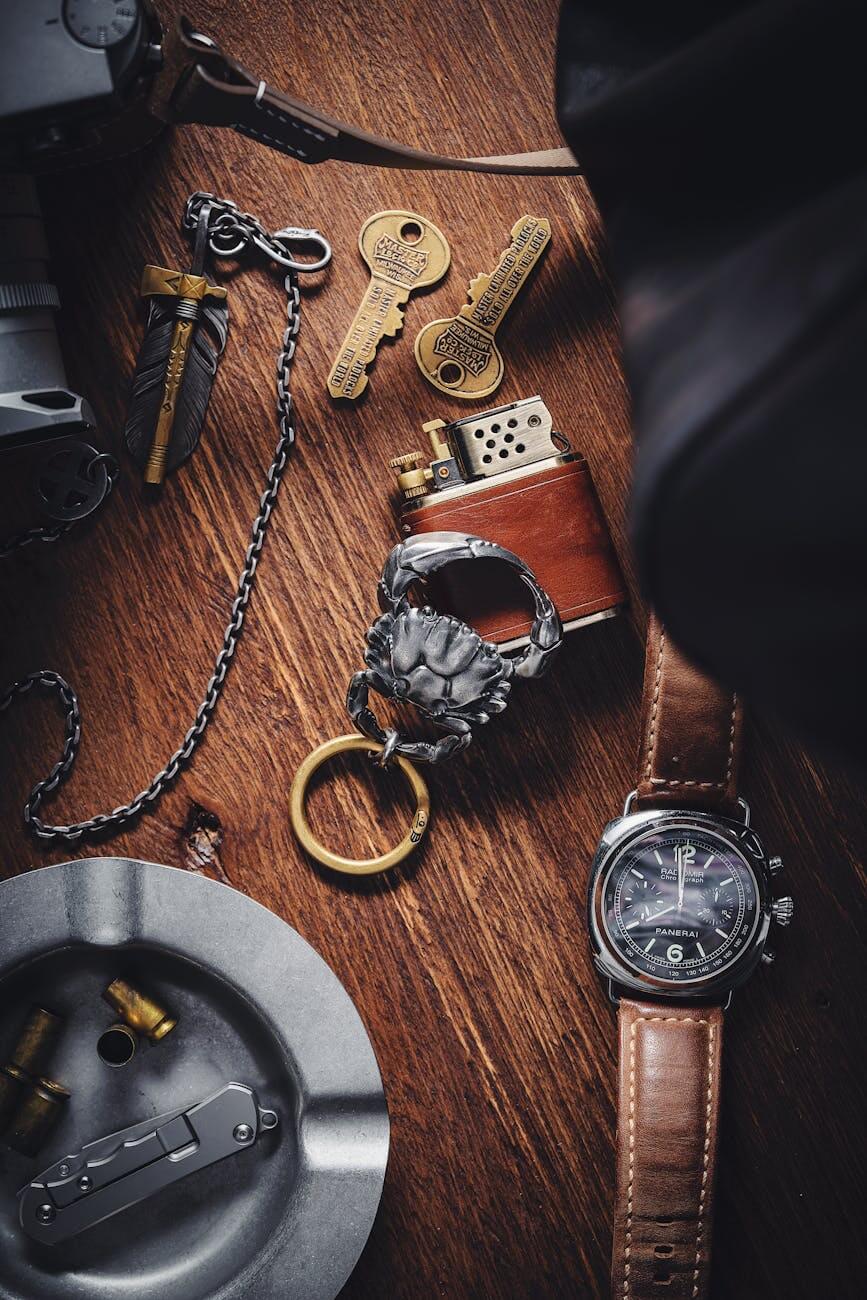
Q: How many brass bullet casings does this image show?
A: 5